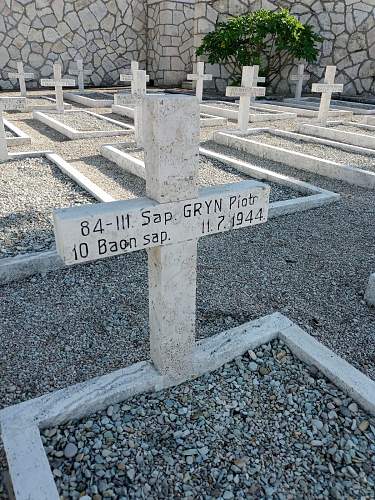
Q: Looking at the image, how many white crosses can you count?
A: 12